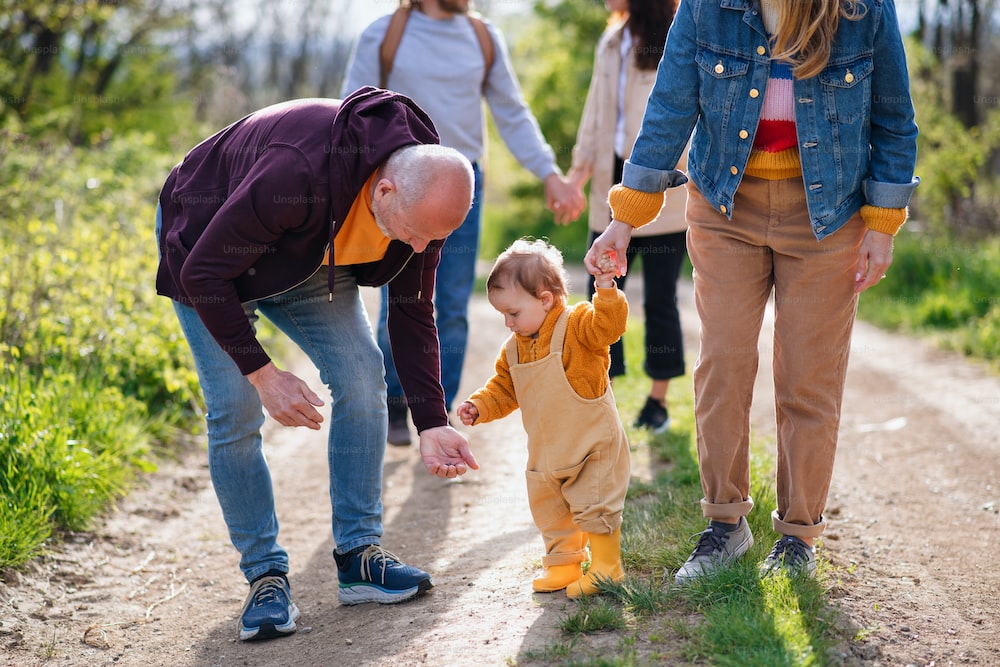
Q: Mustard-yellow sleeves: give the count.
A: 4